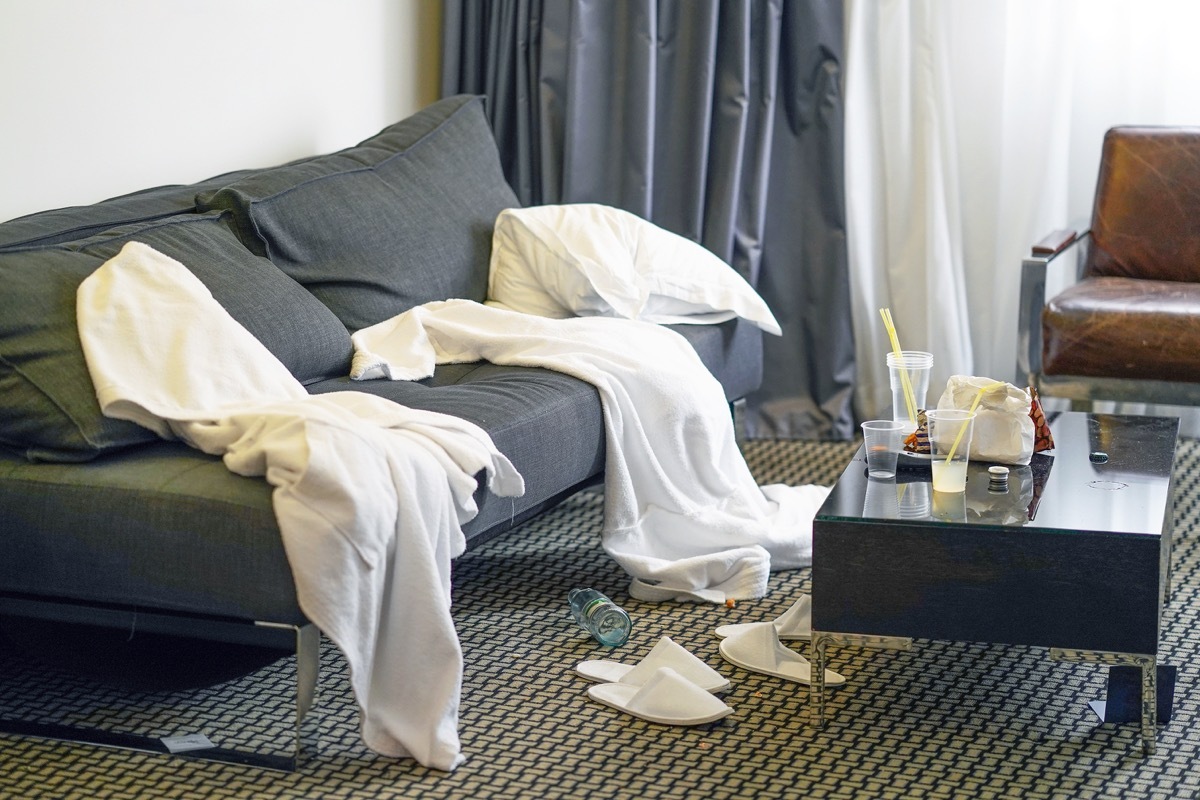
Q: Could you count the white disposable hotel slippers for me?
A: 4